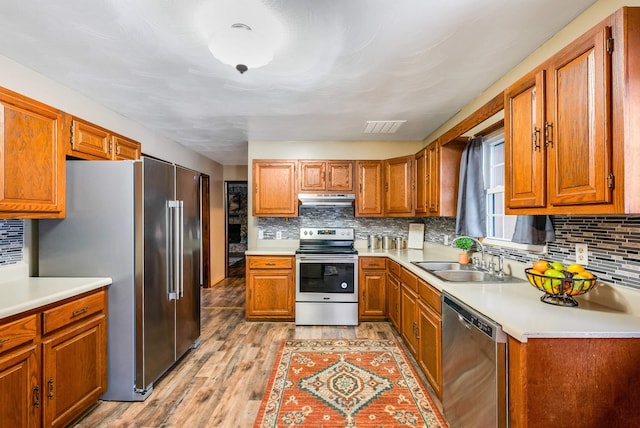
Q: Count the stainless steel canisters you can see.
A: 3